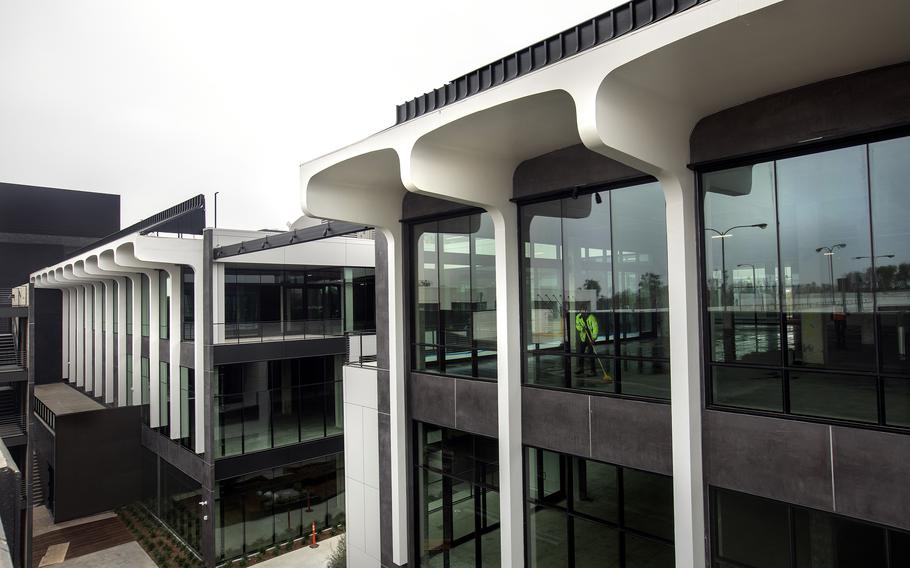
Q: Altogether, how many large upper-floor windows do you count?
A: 3